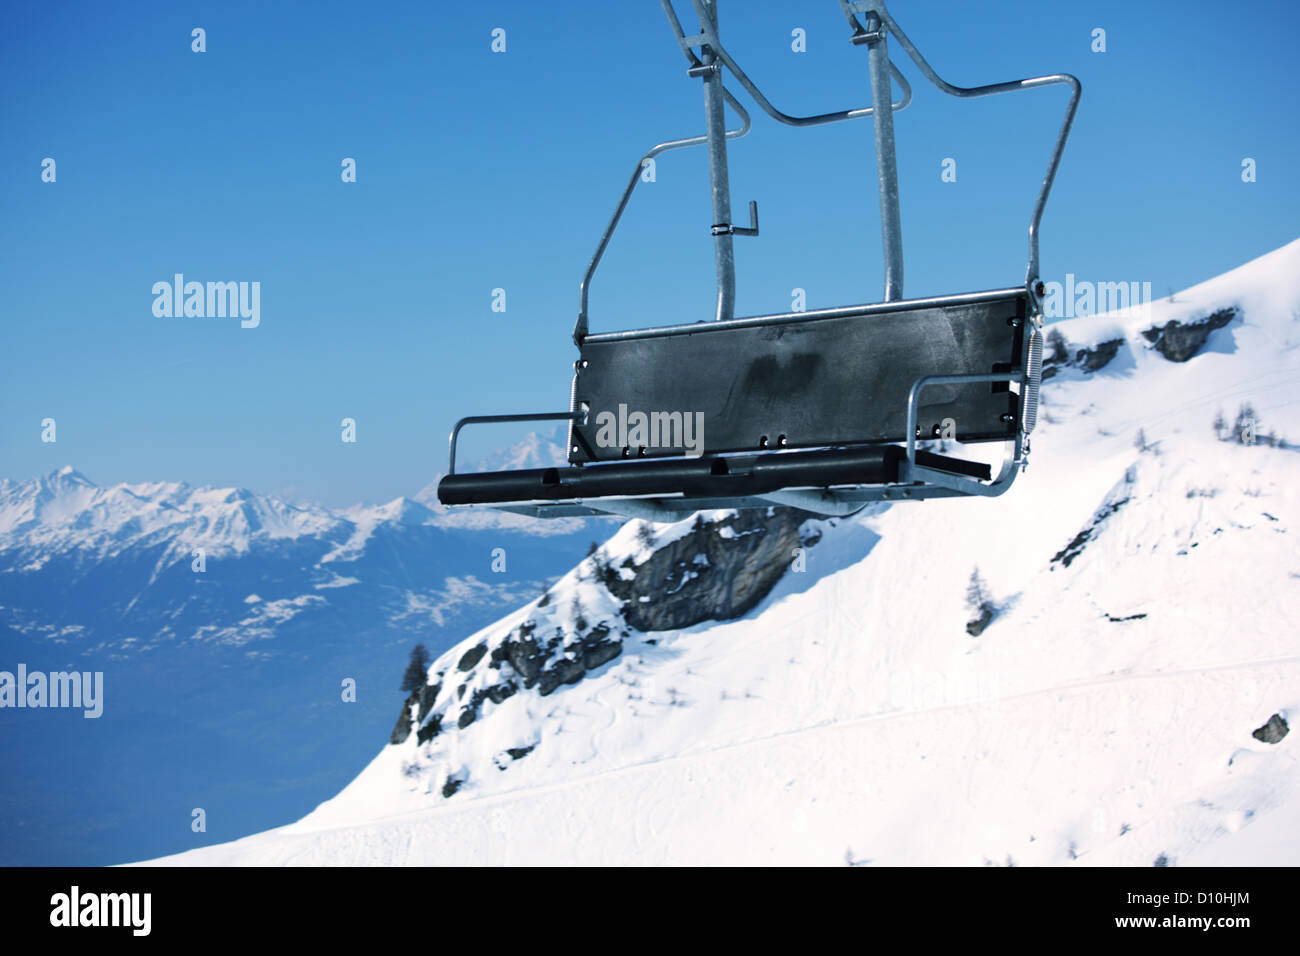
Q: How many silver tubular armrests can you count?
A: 2